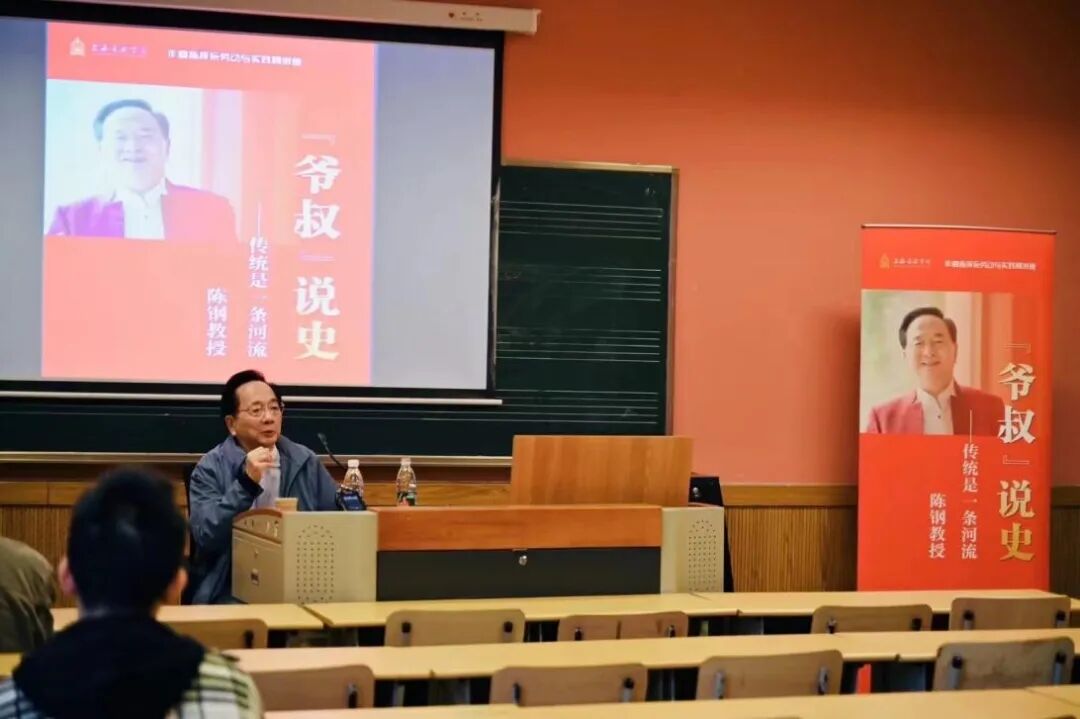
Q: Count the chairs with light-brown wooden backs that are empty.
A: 9